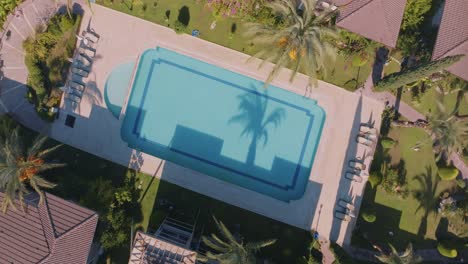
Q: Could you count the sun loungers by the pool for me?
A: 12